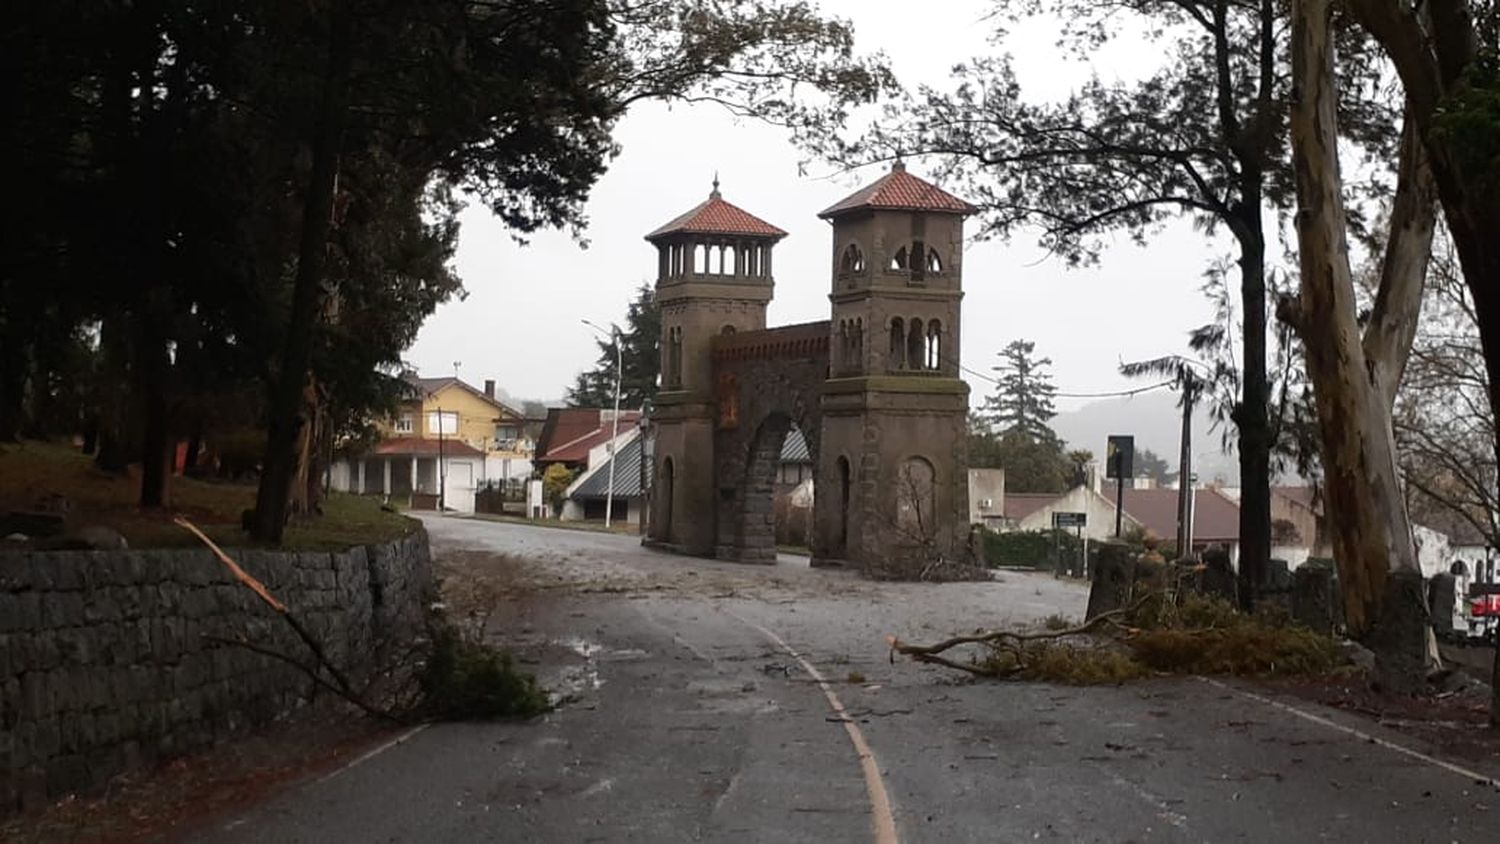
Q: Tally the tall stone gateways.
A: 1